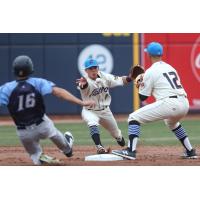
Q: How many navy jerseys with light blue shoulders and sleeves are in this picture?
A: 1